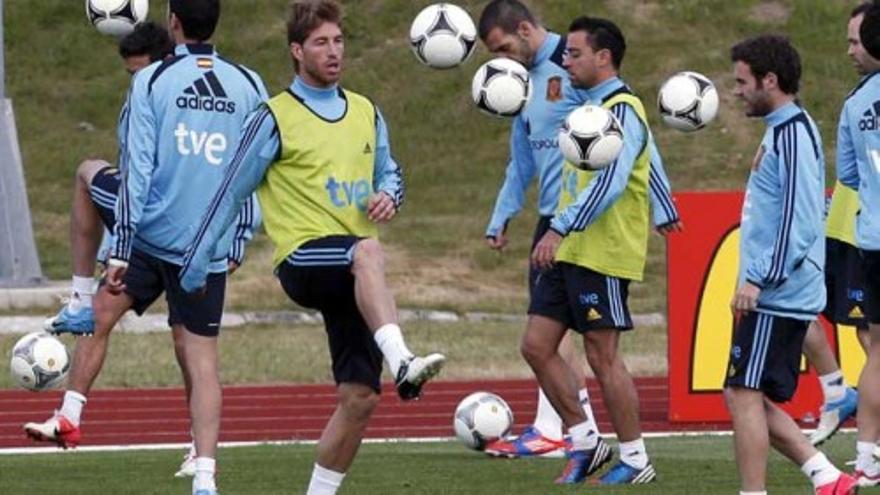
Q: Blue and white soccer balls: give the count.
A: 0